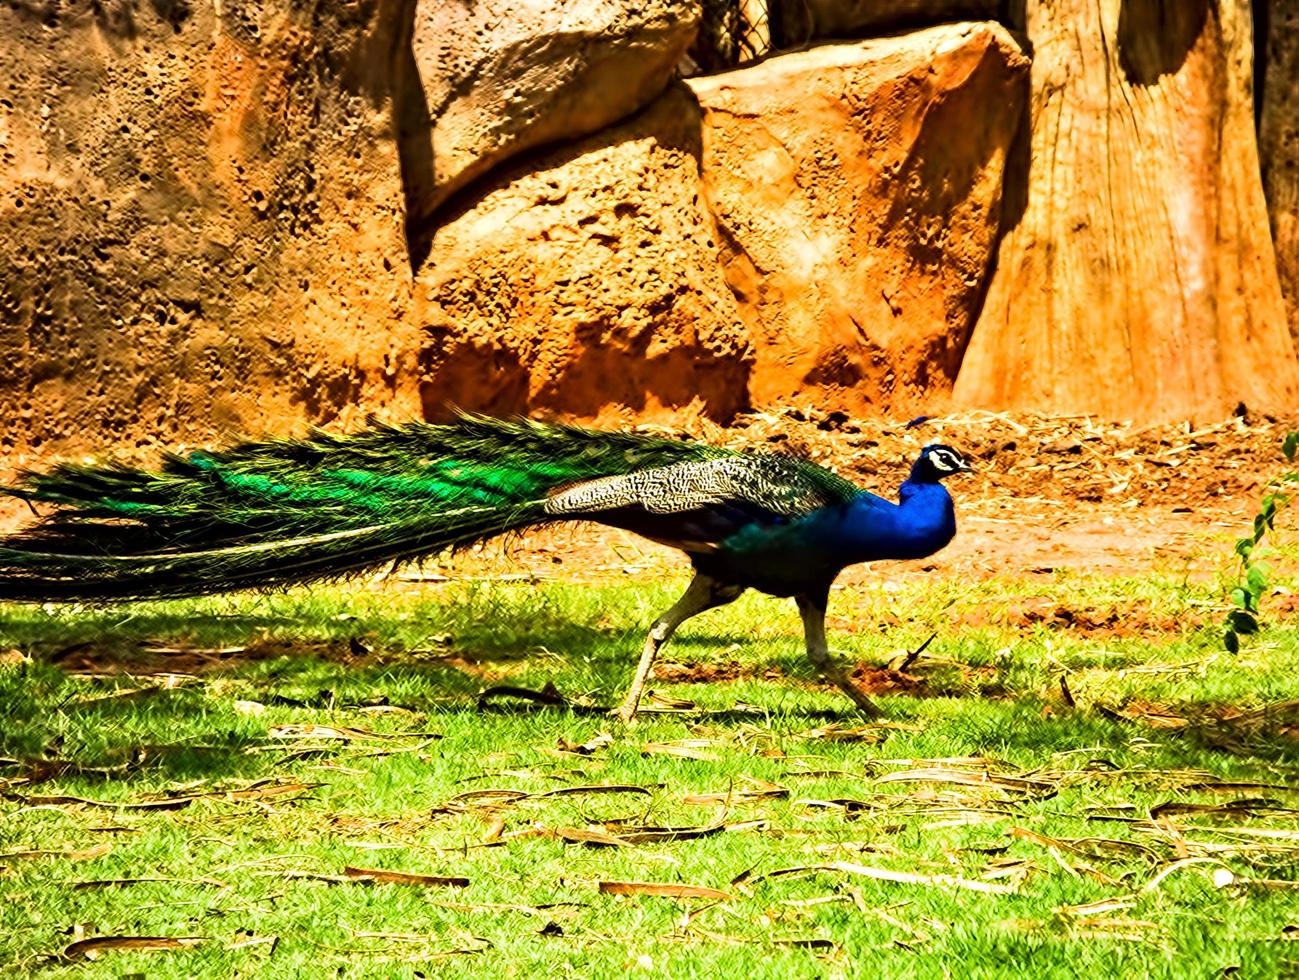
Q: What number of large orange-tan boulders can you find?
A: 4